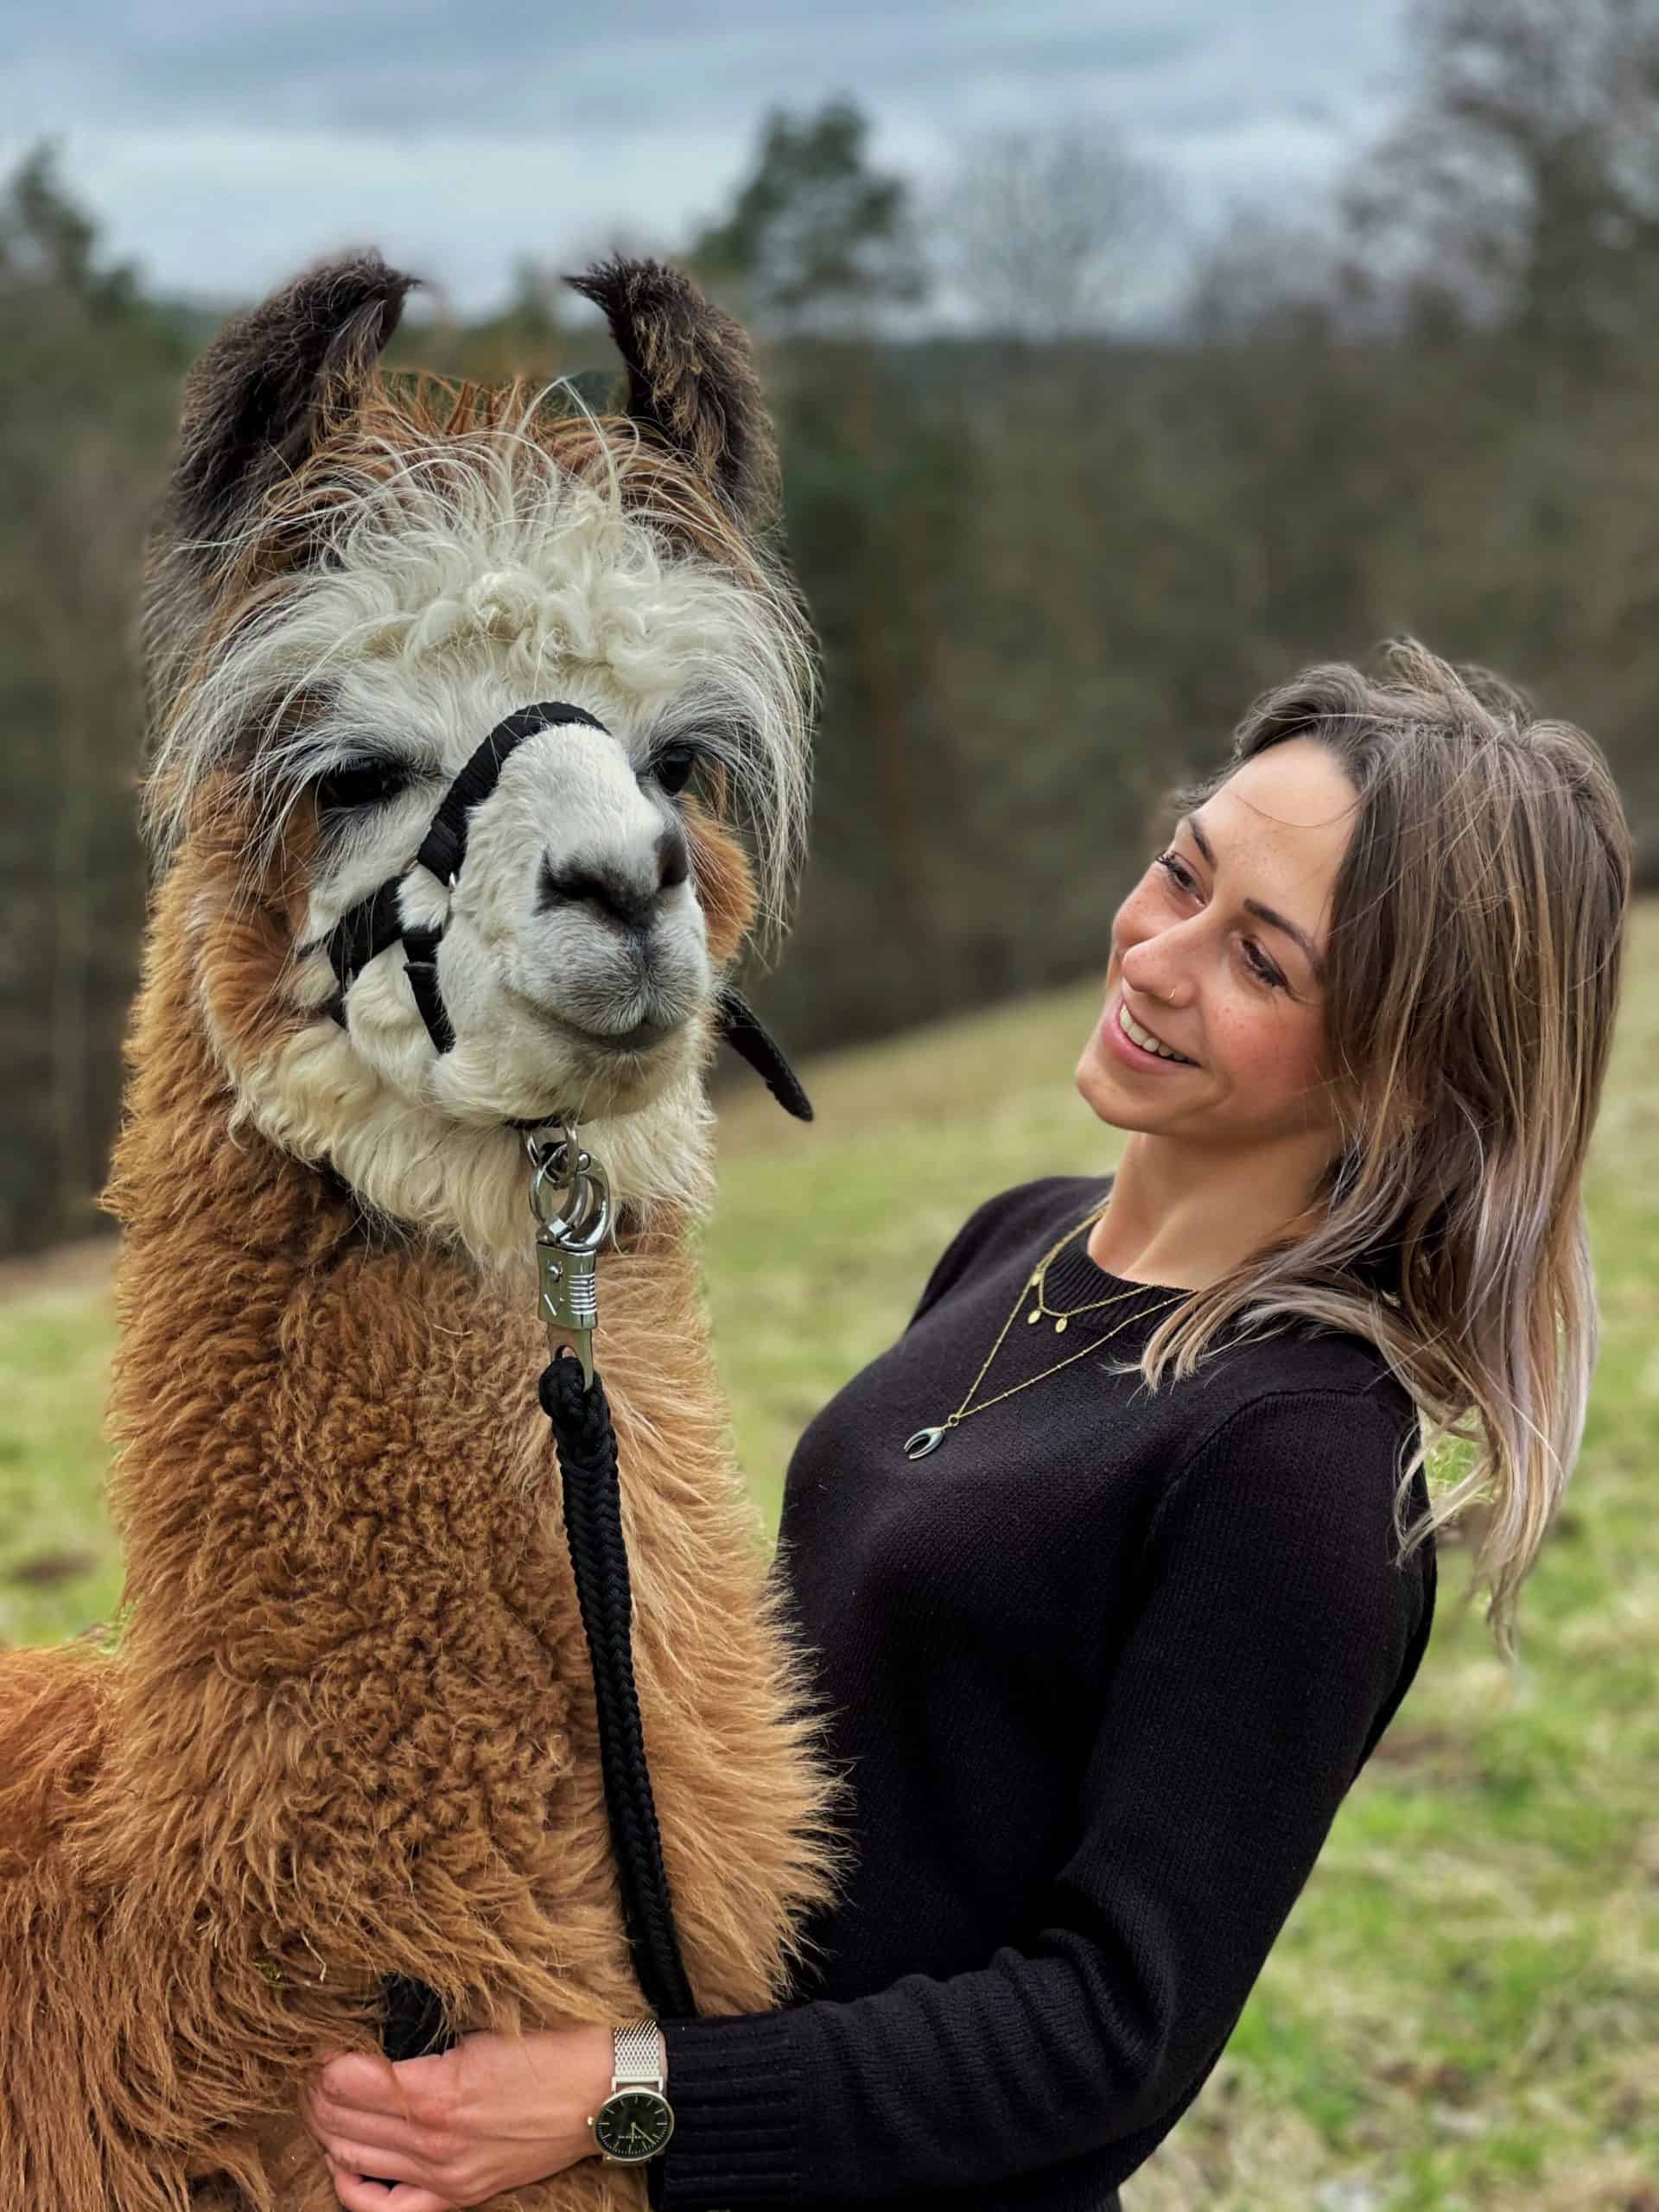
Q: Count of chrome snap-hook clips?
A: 1